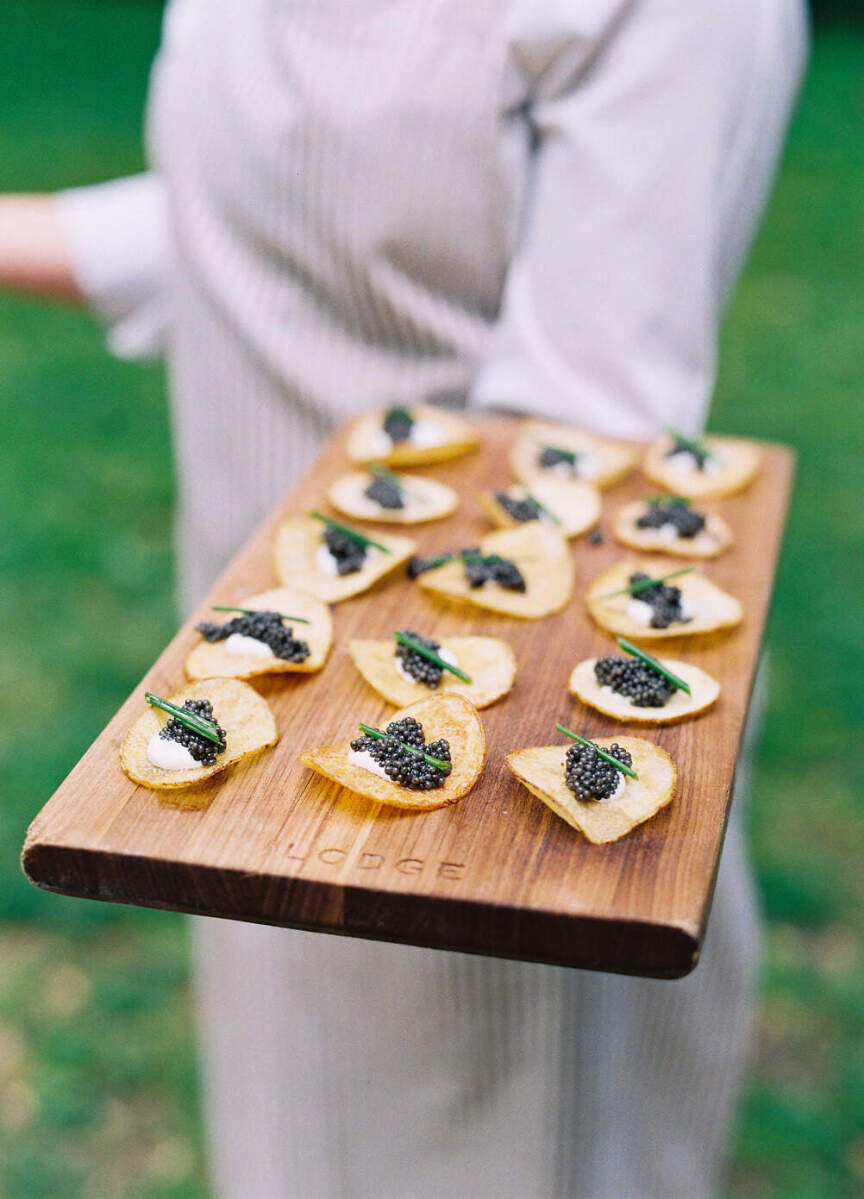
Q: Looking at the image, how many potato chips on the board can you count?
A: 15